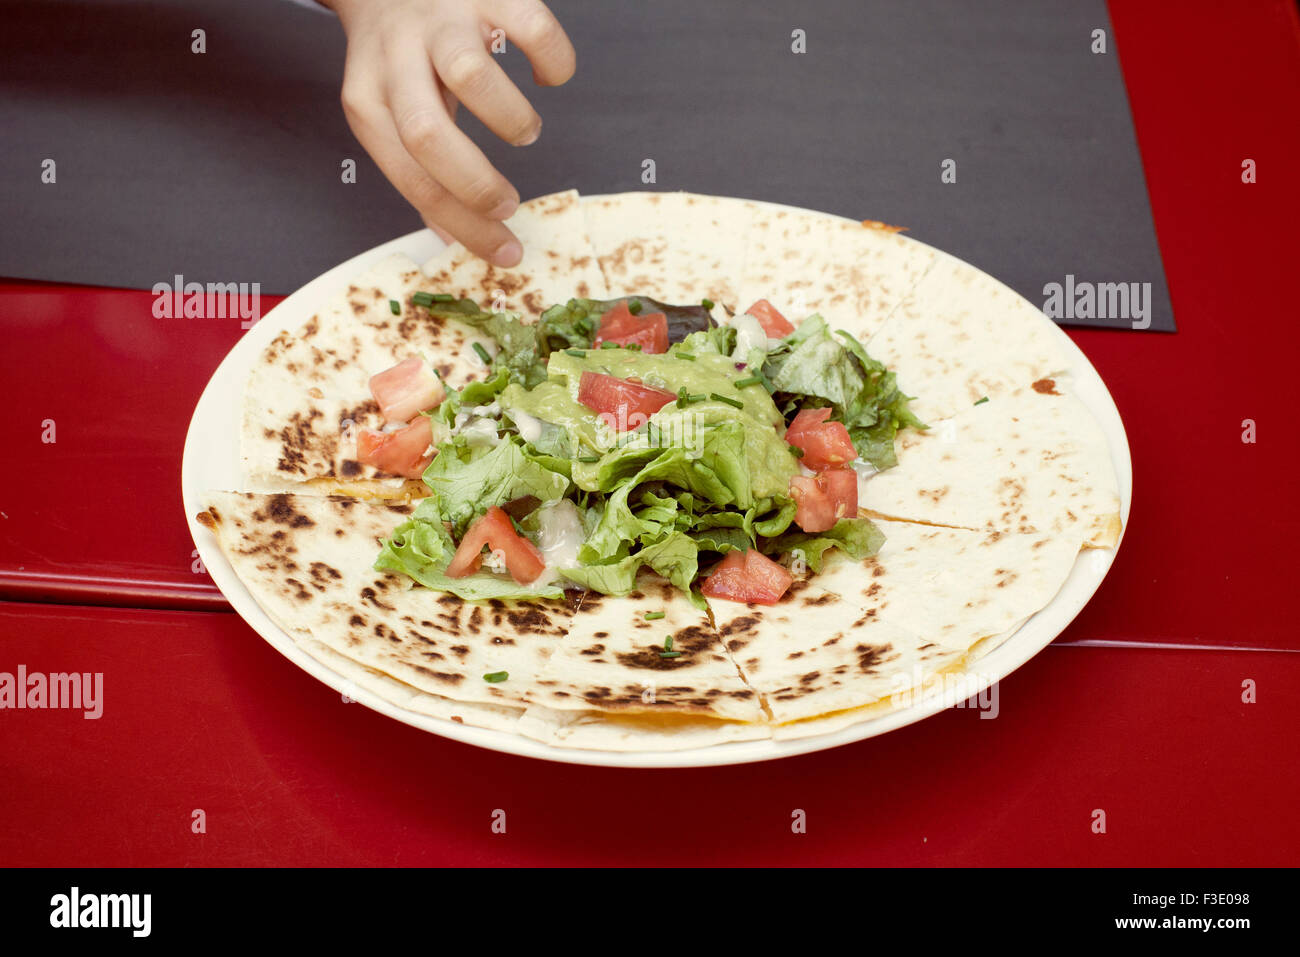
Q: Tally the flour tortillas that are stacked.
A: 2